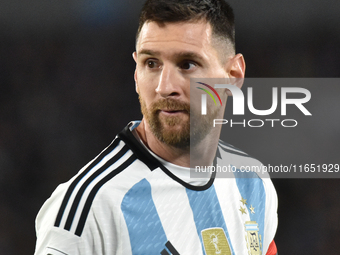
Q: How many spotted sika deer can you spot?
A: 0